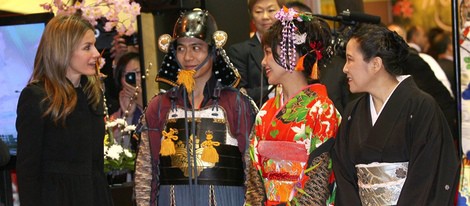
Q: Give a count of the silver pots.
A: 0